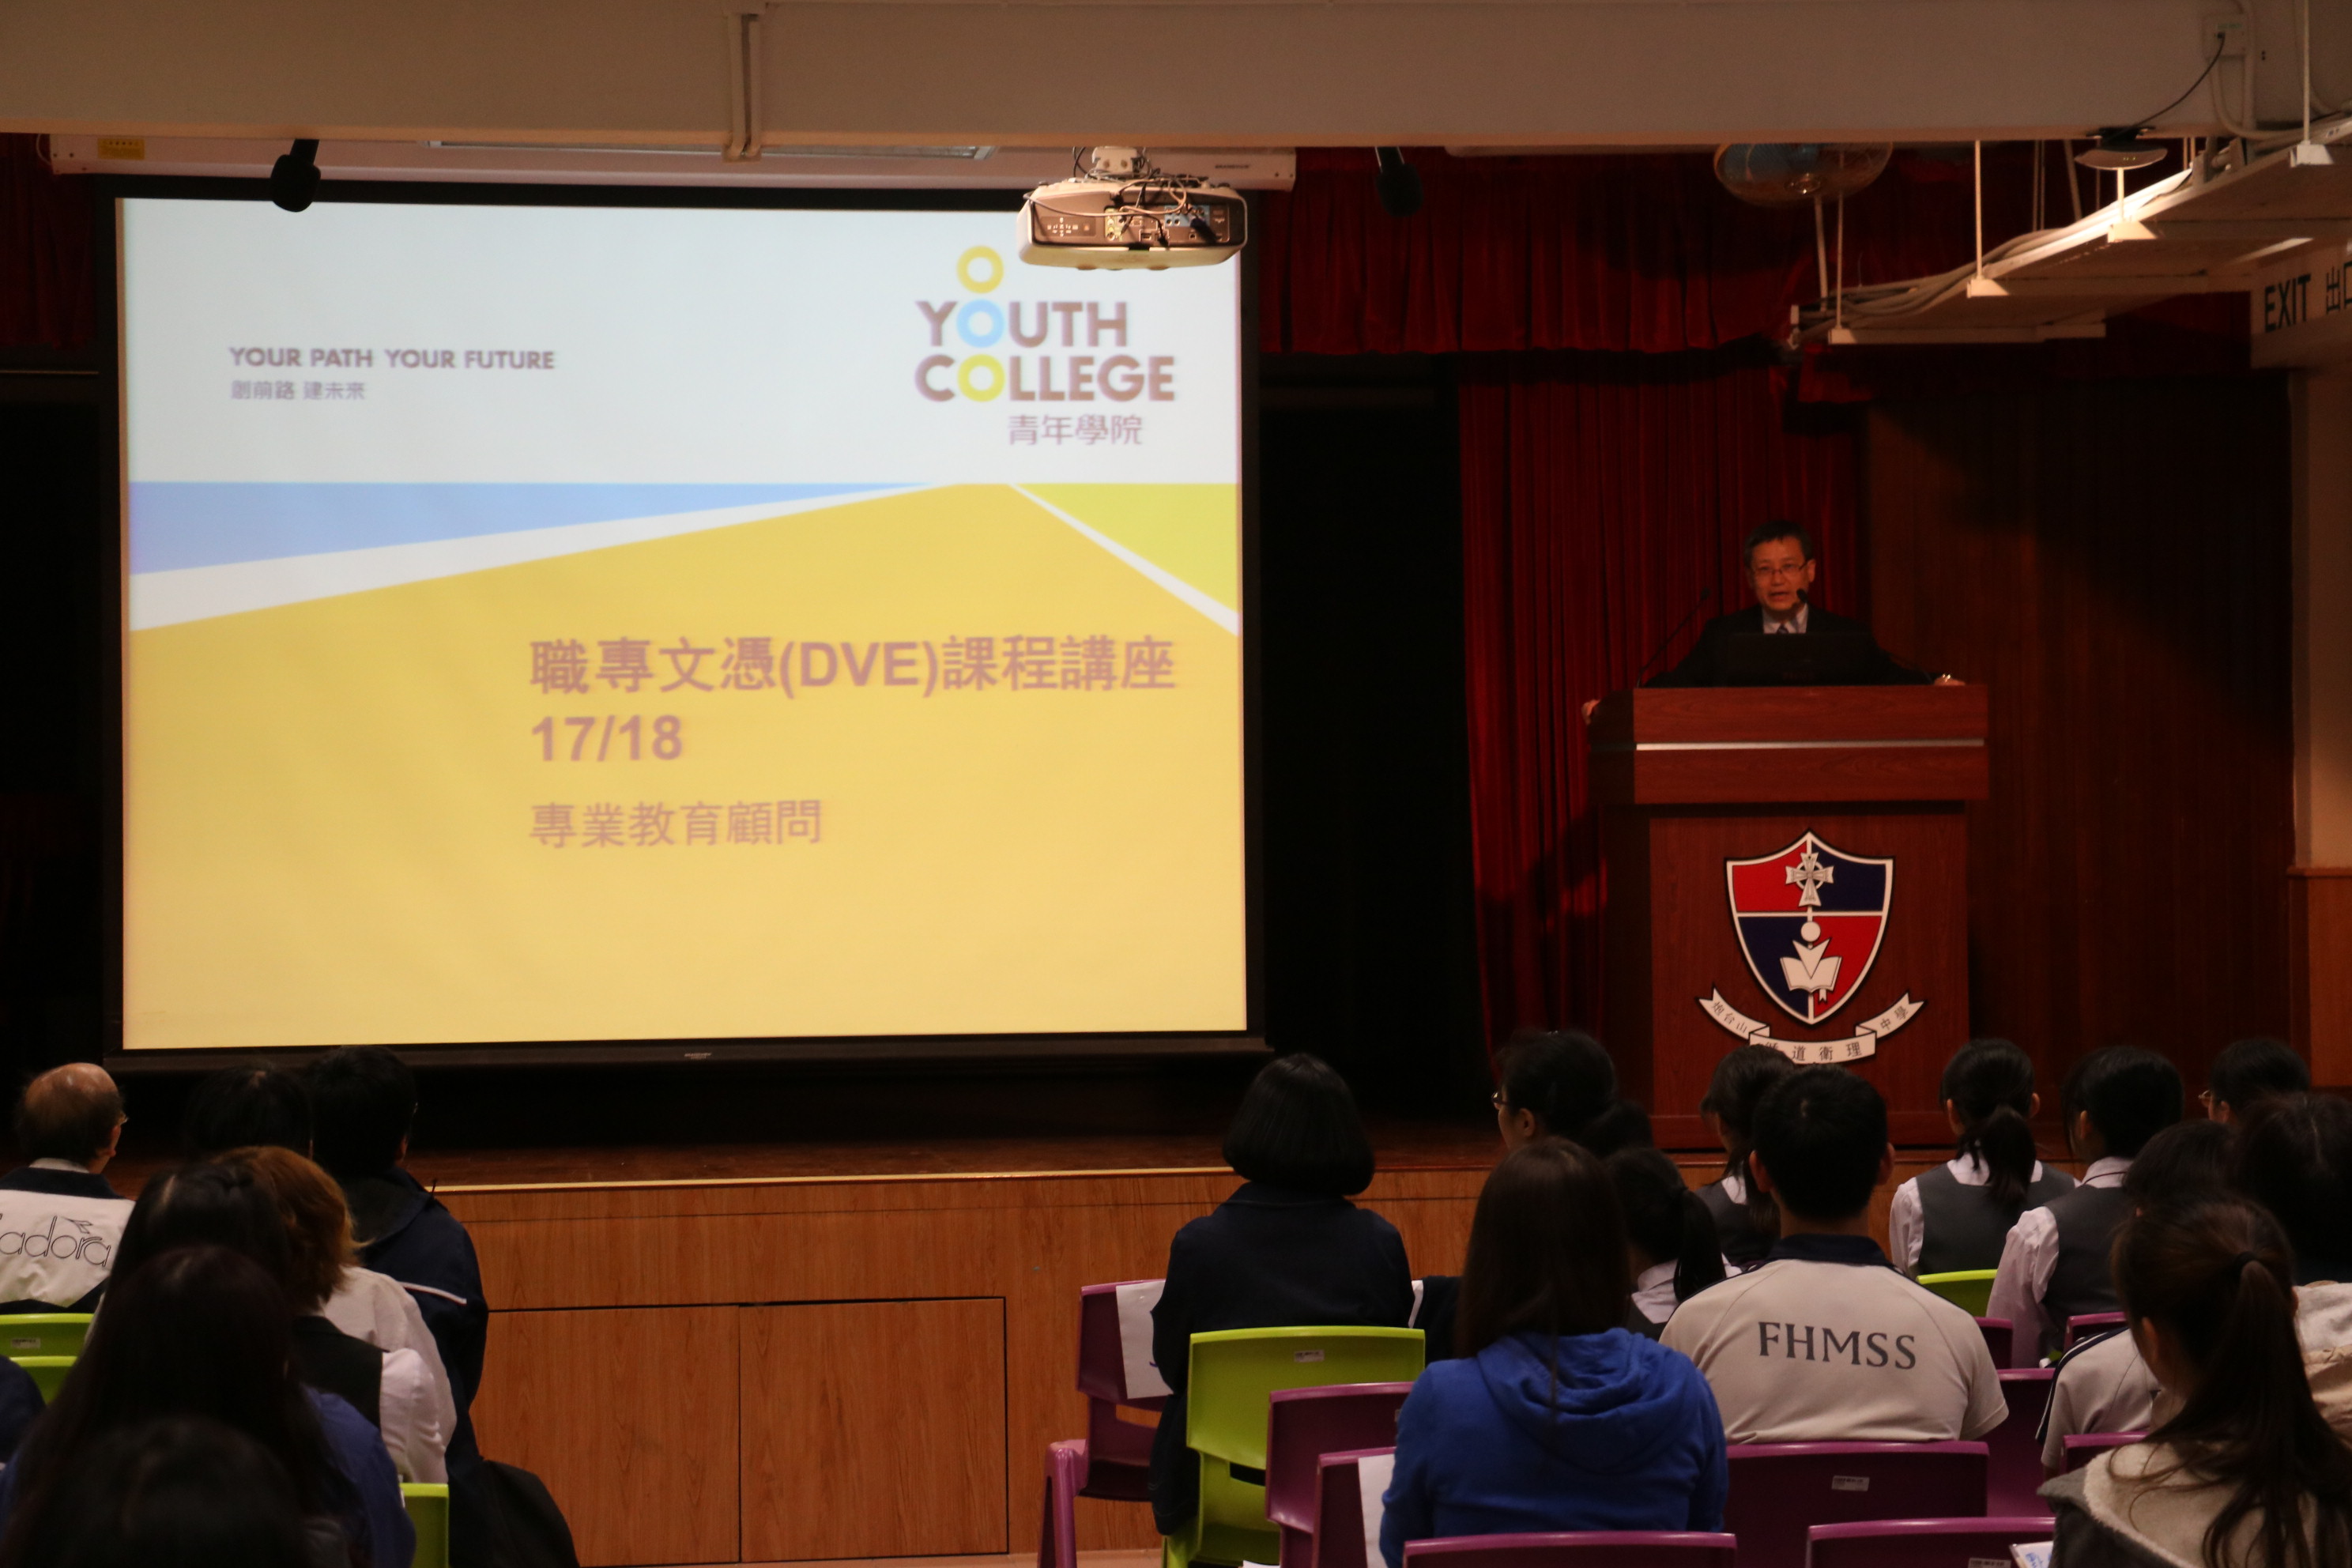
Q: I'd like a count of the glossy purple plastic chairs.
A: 10